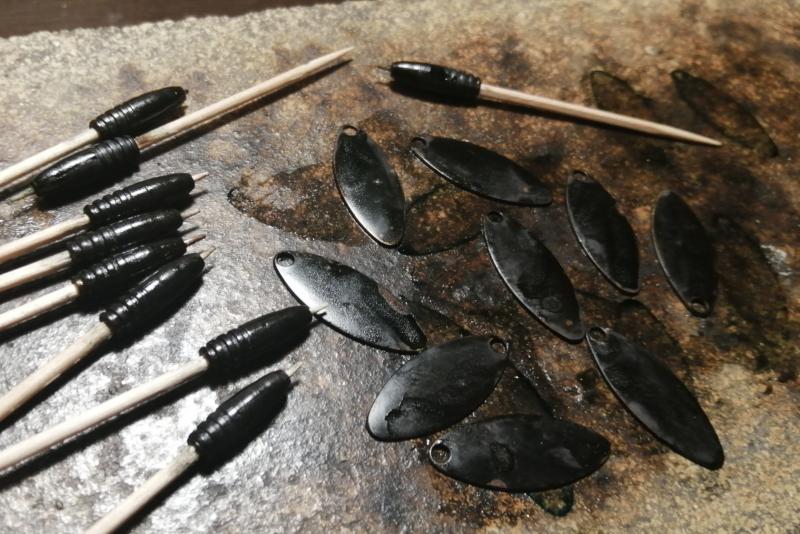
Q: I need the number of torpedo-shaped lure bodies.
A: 9